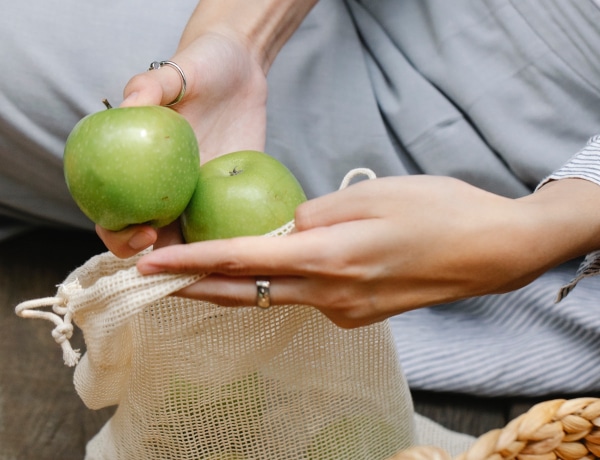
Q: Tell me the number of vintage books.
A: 0